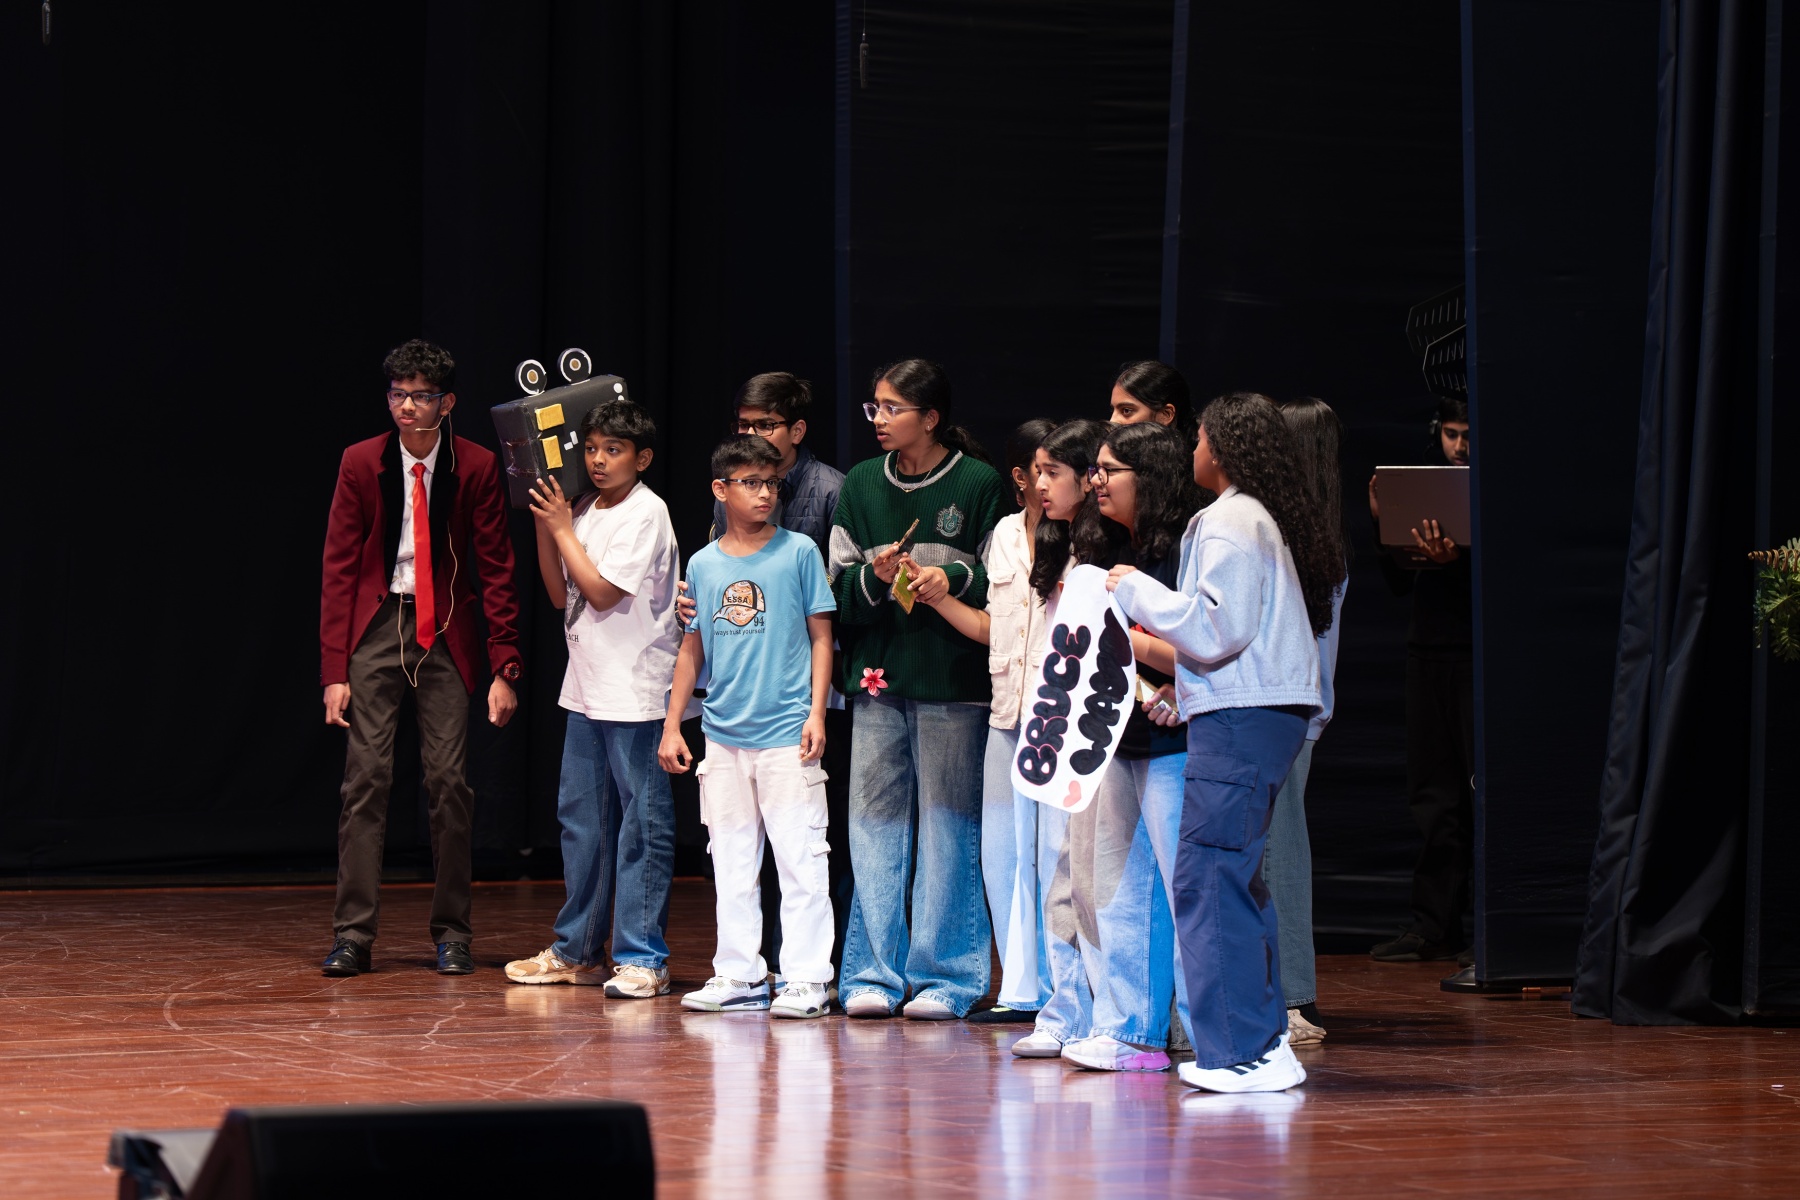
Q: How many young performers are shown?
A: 11